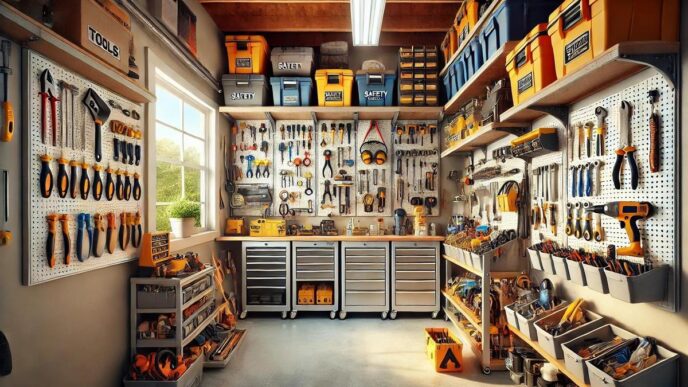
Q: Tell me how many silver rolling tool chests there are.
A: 4